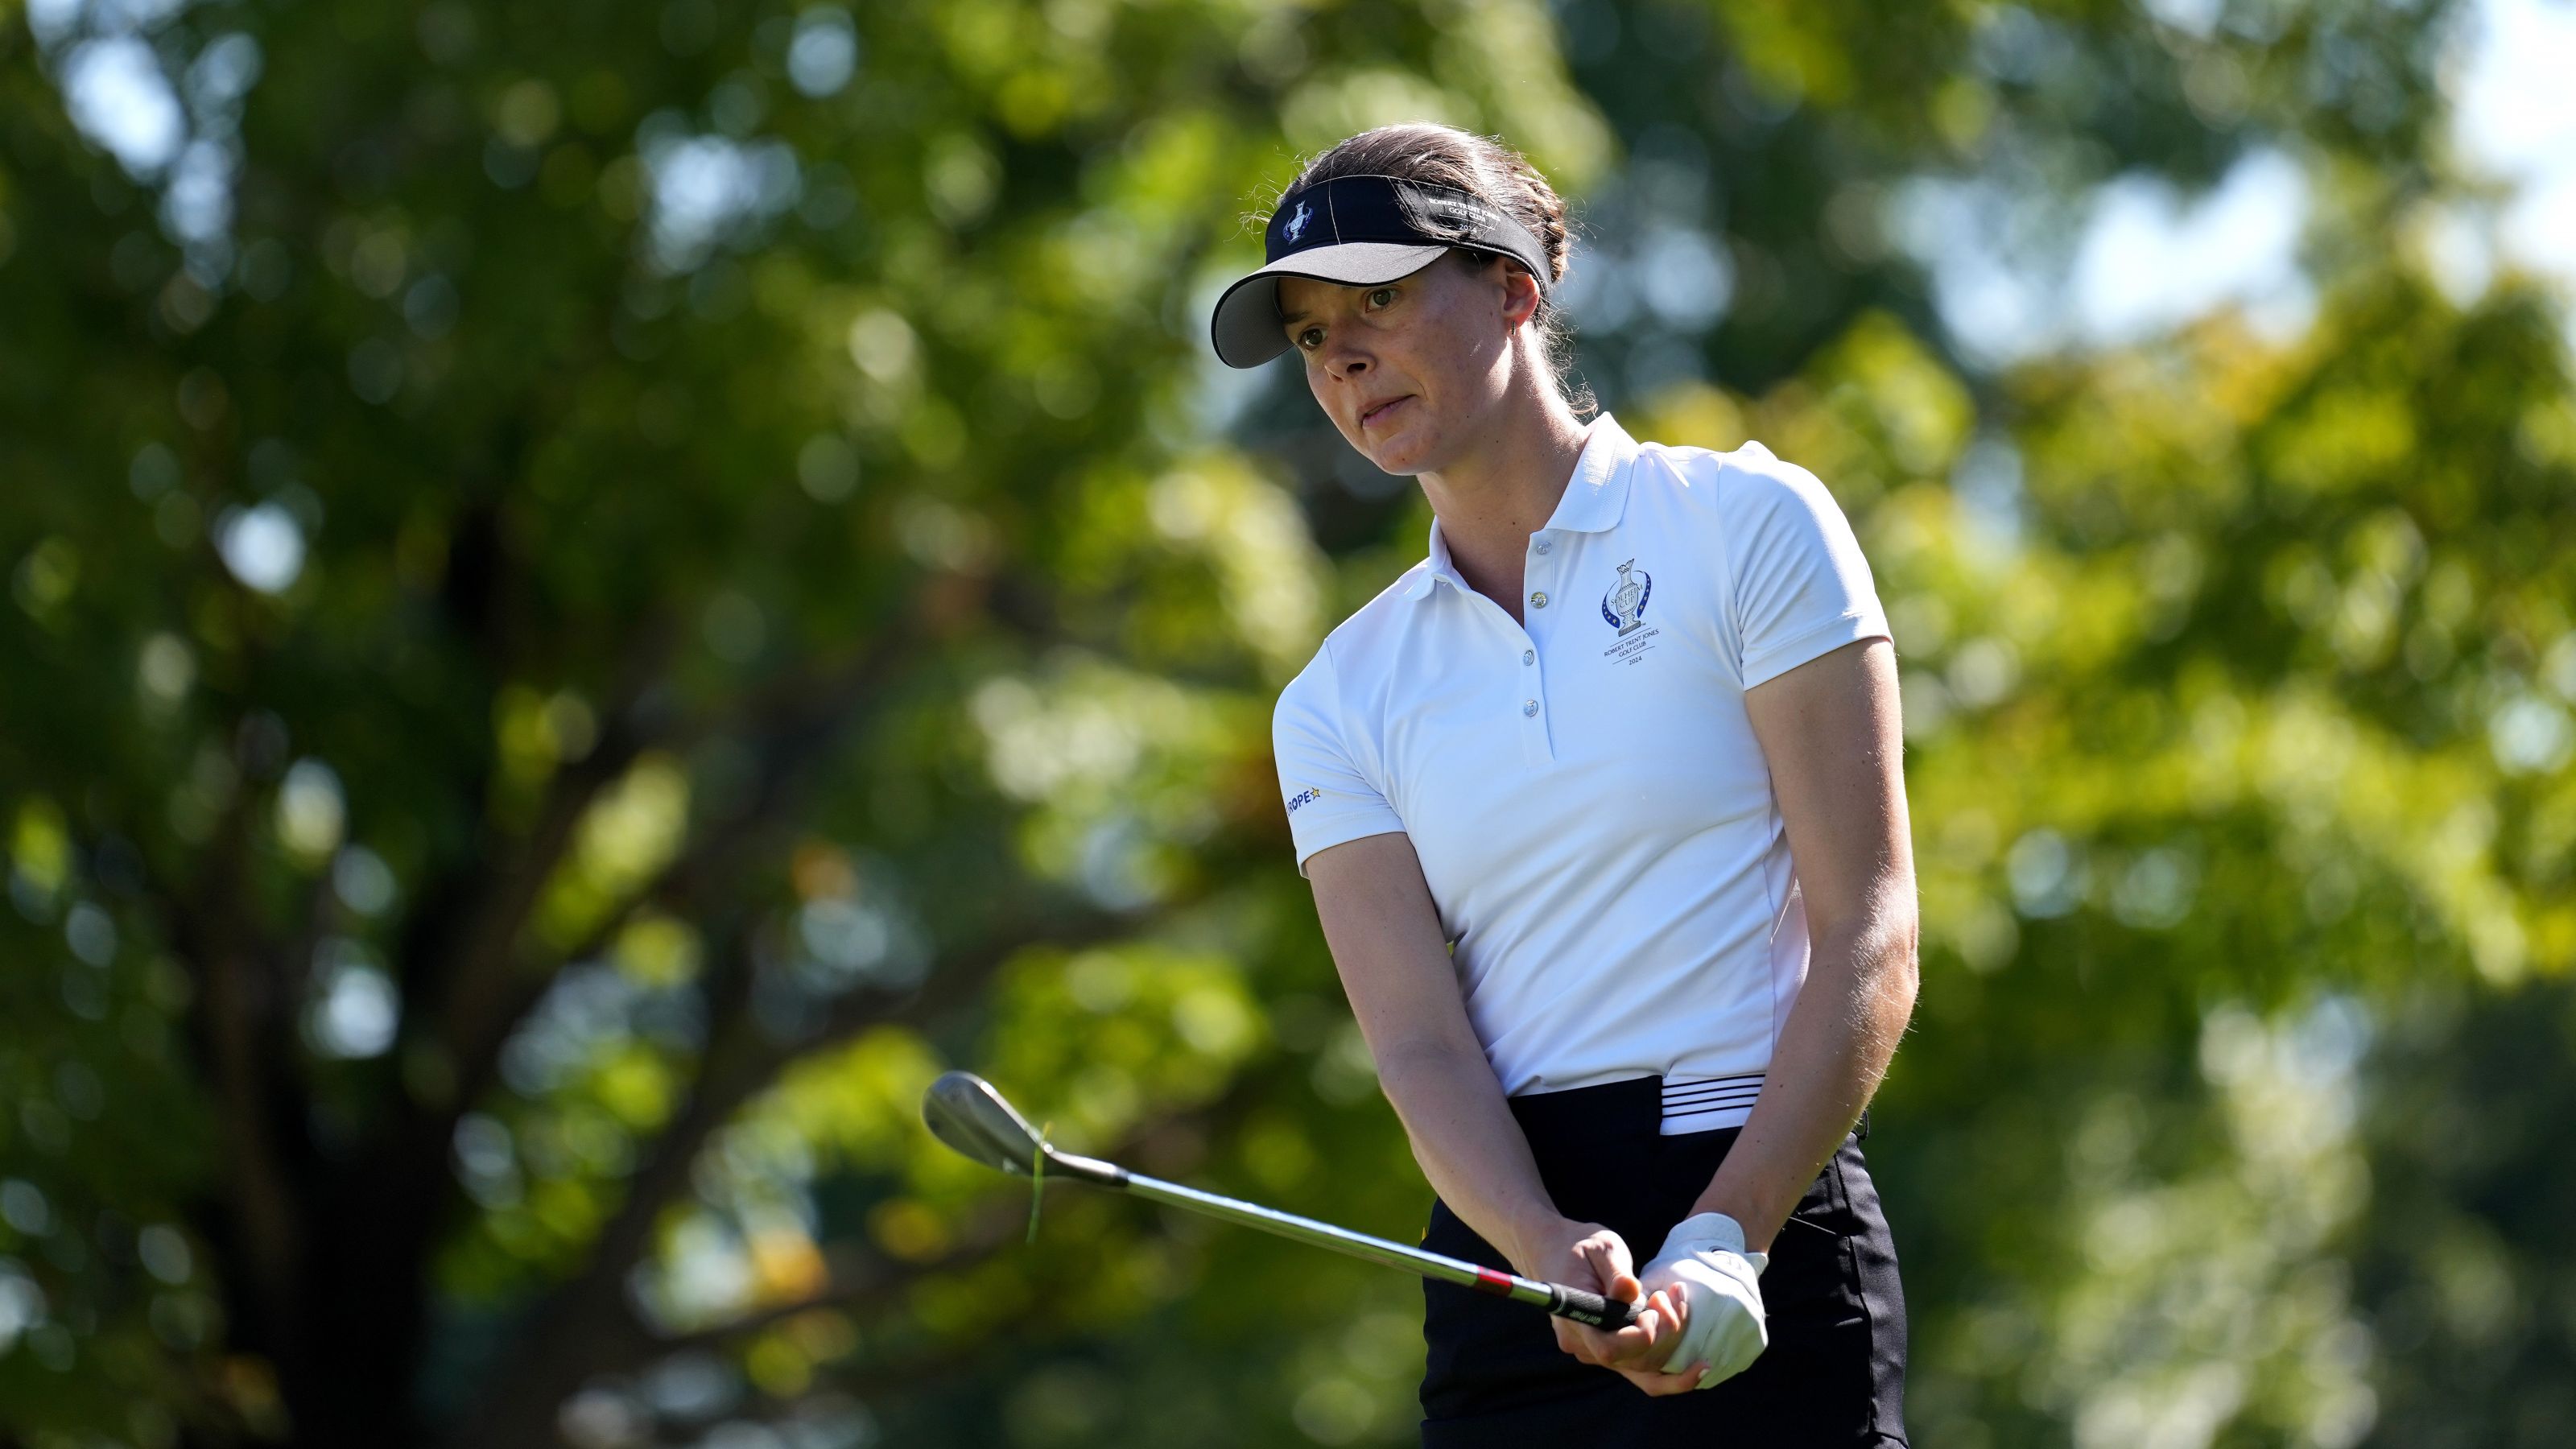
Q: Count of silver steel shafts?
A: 1